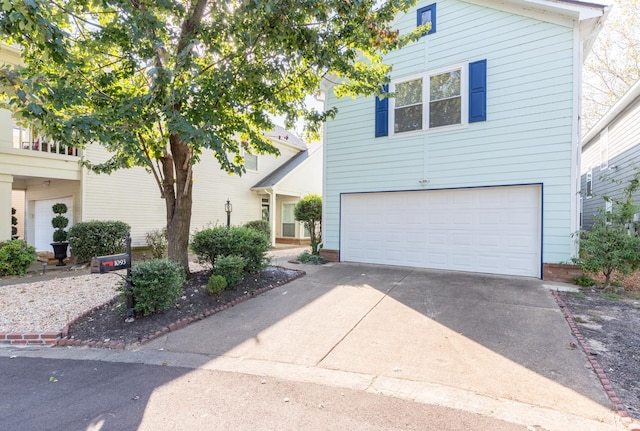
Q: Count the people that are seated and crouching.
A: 0